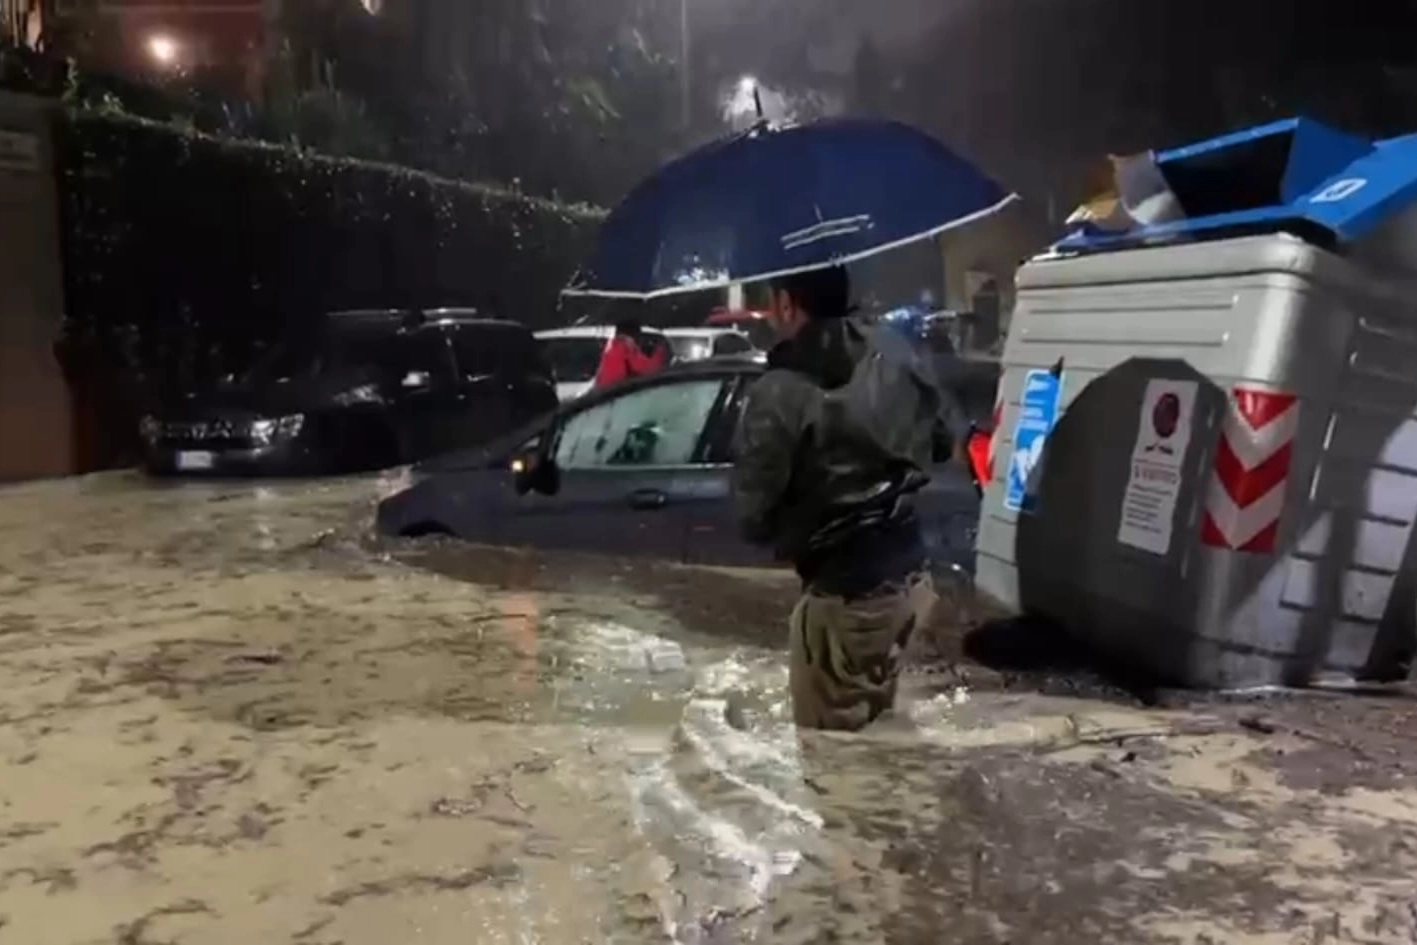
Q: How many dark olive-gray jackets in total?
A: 1